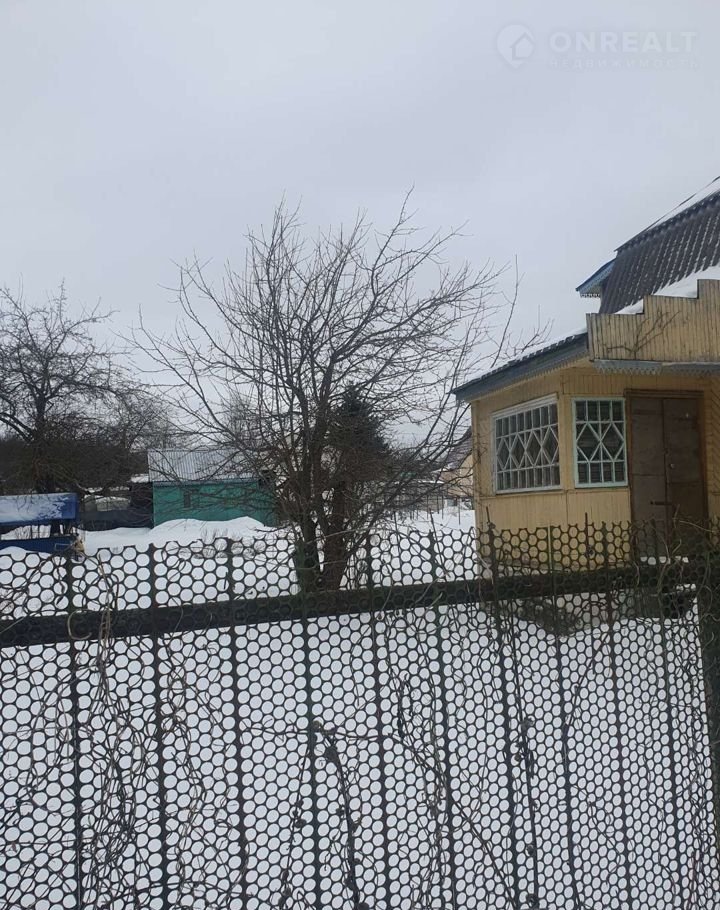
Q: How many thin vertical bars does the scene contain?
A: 10